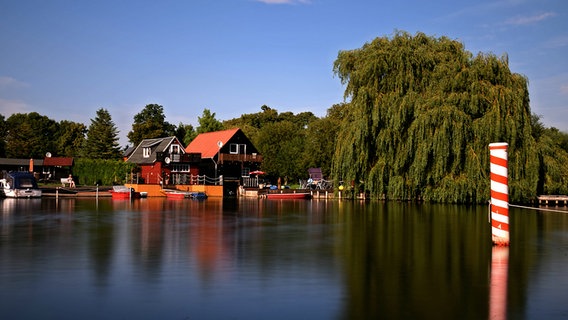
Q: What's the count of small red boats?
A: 3